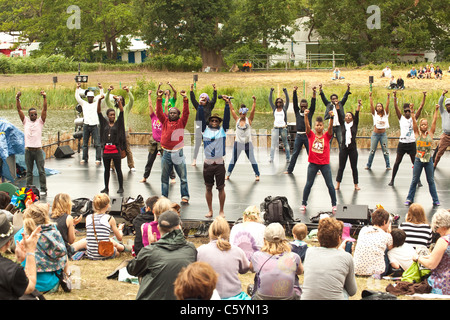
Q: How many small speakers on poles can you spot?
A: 3